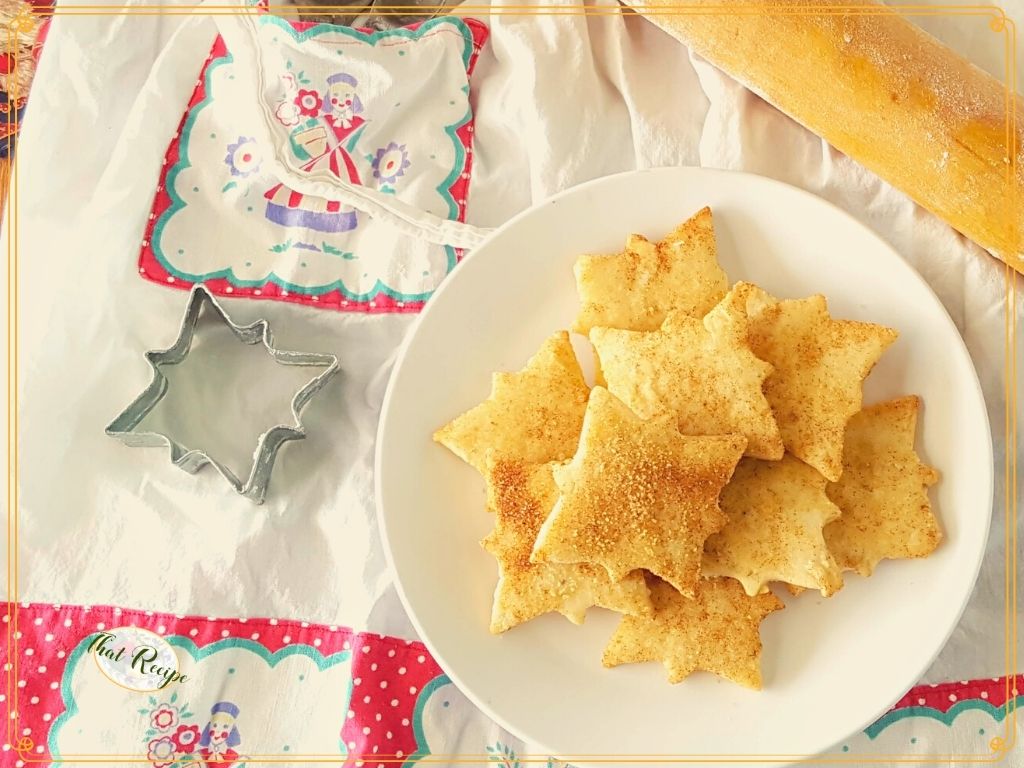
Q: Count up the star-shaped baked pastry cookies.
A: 9